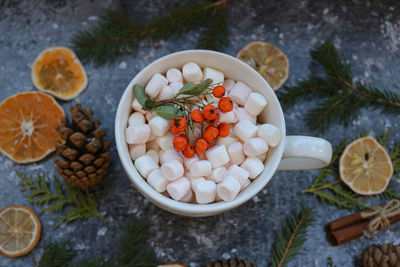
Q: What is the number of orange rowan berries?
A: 11